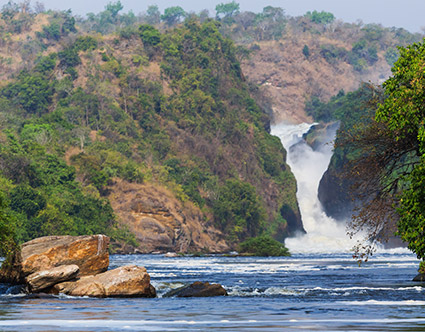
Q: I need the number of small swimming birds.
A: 0